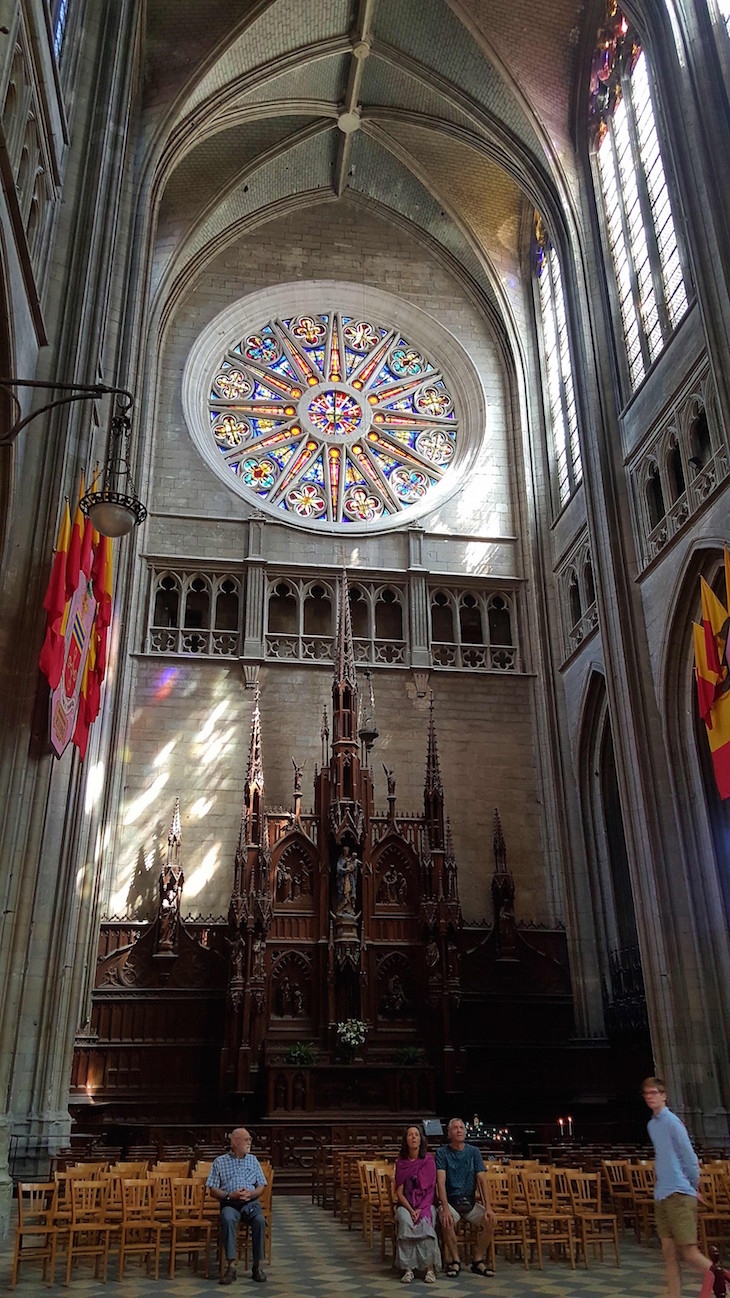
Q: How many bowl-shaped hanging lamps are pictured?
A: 1